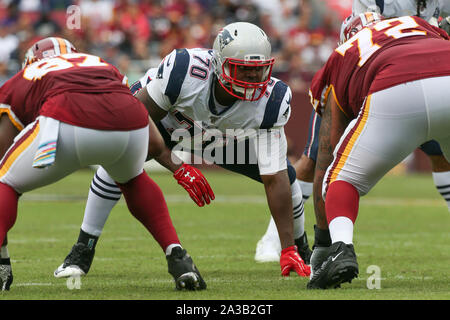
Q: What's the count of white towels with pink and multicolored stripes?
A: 1